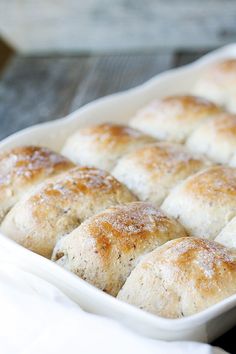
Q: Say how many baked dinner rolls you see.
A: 11